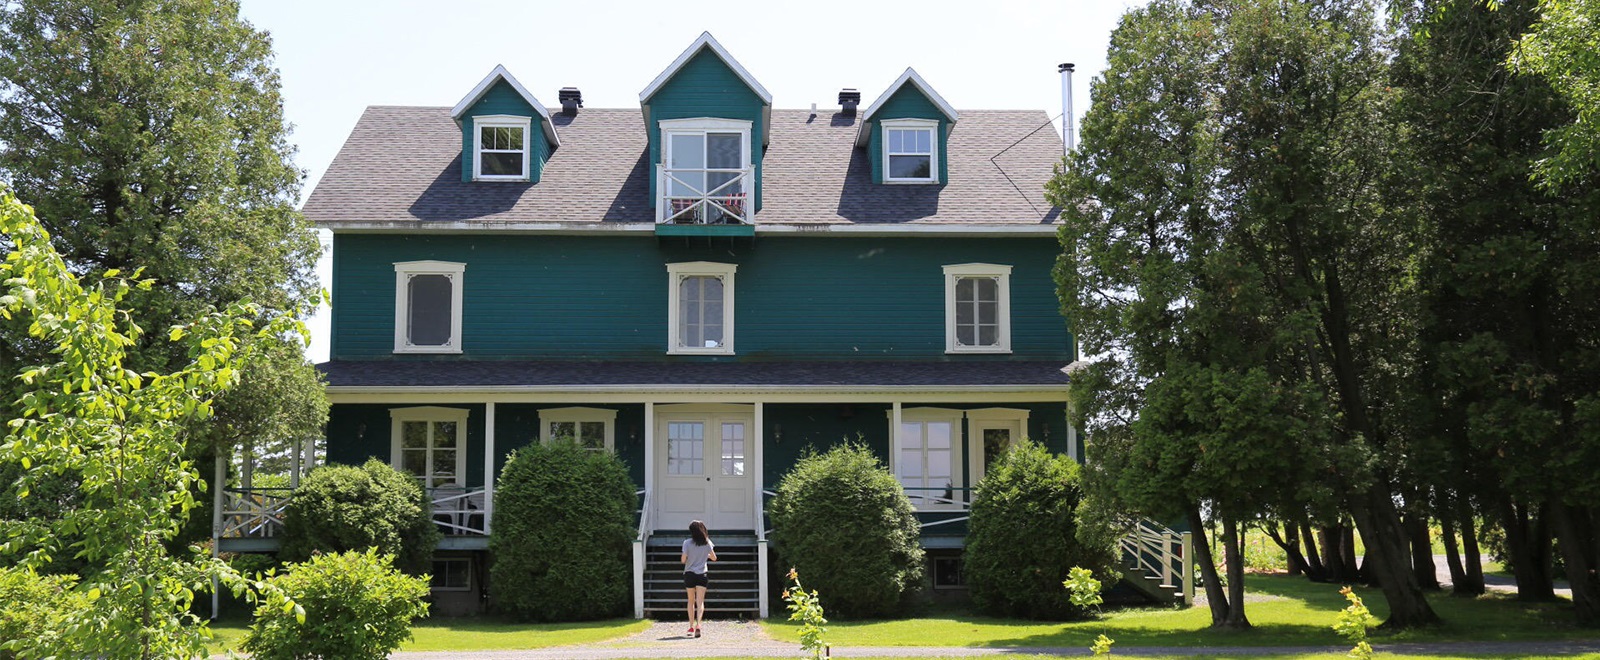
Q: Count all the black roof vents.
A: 2